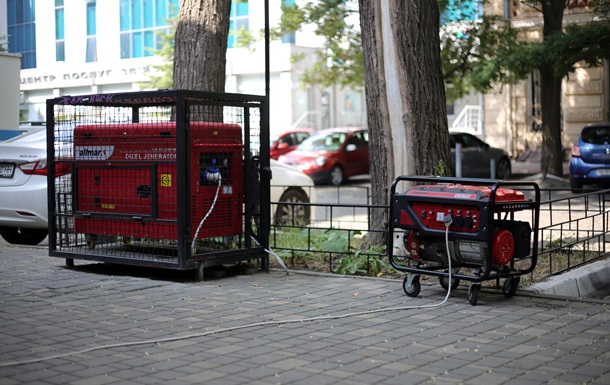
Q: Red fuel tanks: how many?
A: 1